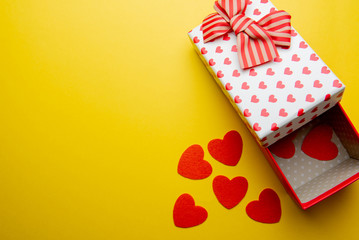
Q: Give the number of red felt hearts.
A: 7